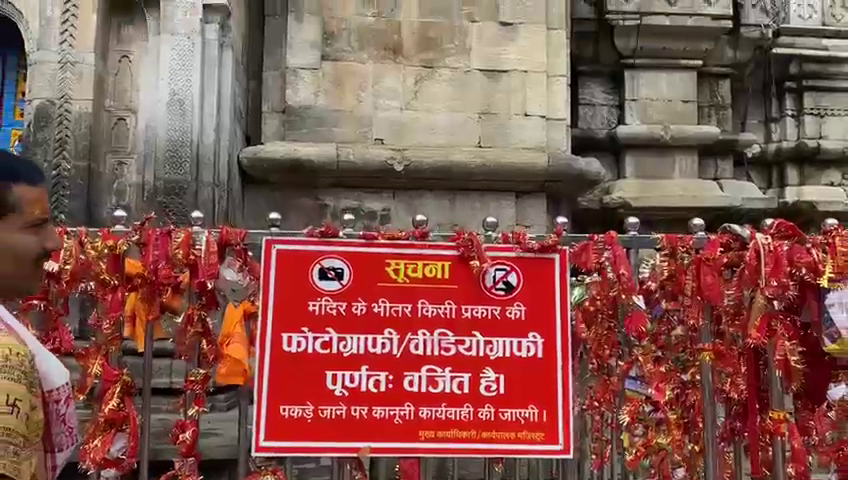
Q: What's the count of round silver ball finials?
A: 11